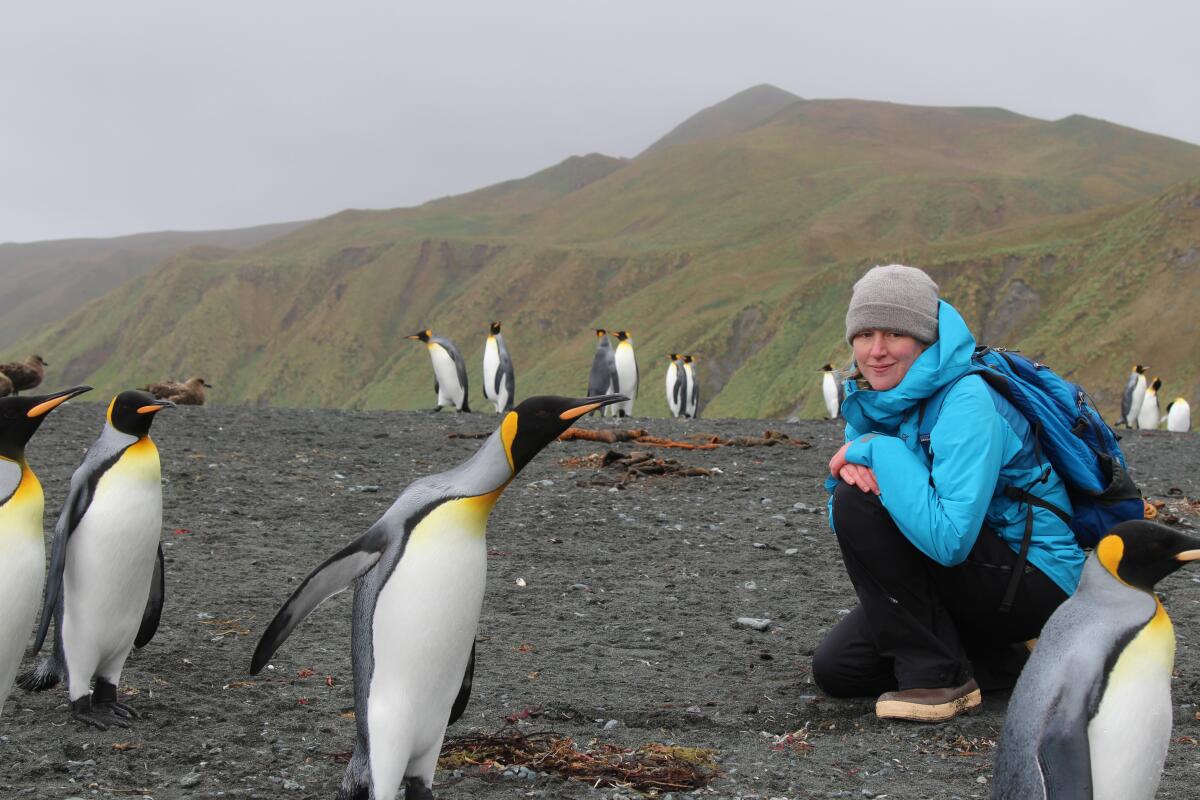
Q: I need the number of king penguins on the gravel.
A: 14